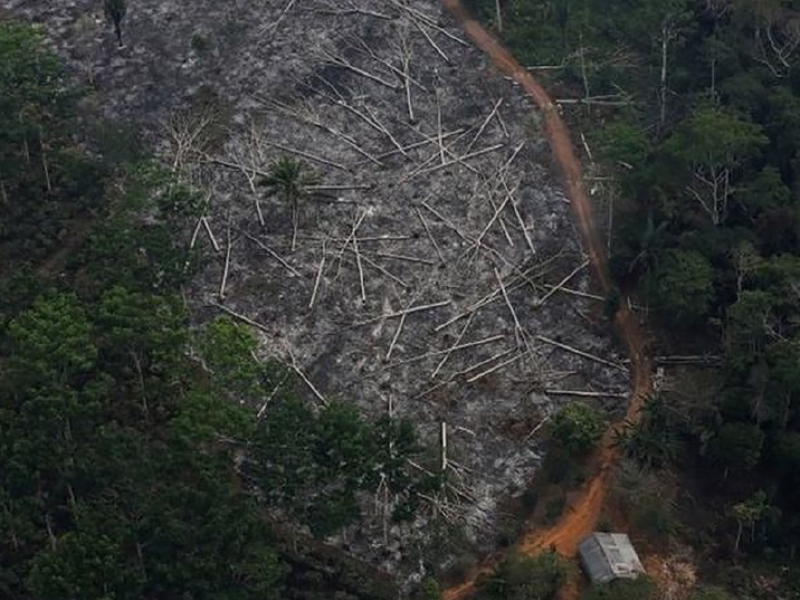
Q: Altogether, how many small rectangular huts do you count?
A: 1